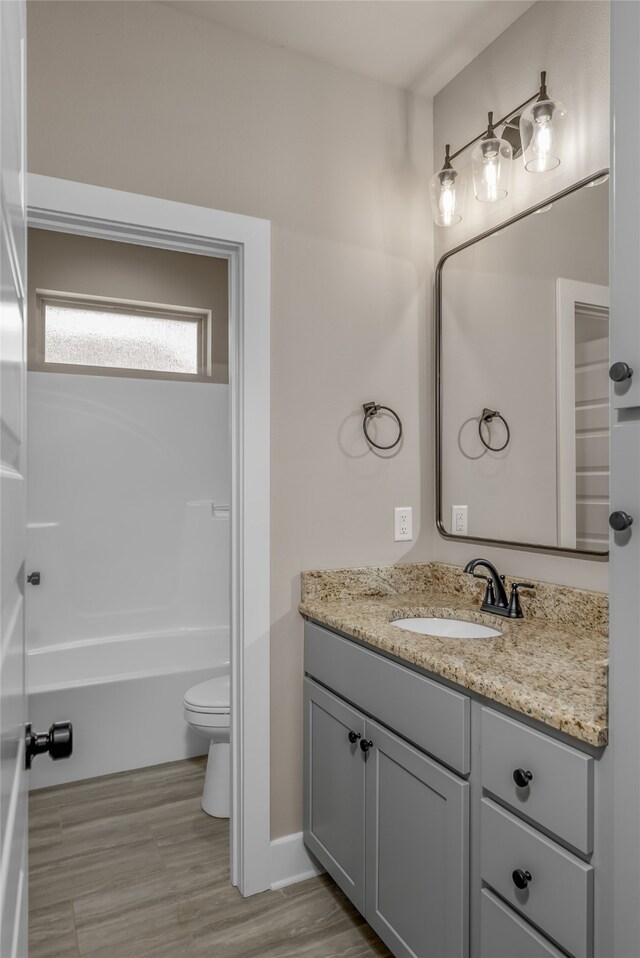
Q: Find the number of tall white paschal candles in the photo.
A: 0